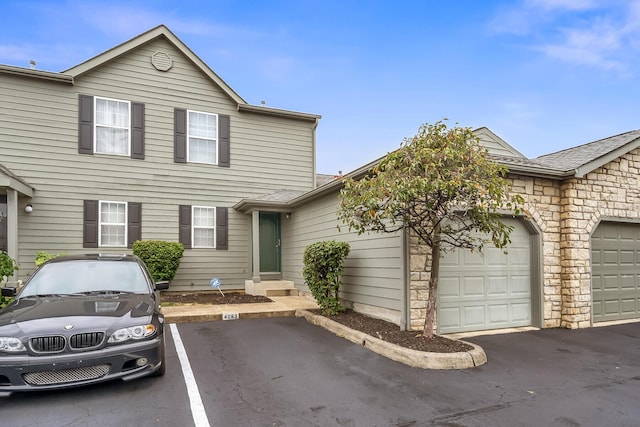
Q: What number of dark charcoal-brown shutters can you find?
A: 8